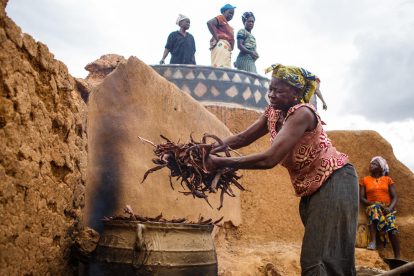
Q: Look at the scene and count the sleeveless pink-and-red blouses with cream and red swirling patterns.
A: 1